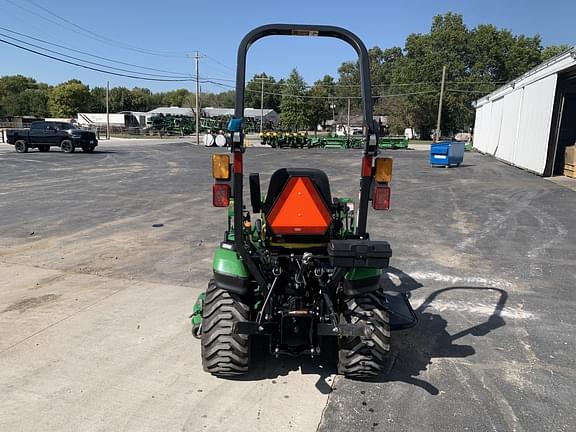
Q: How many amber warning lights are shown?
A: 2